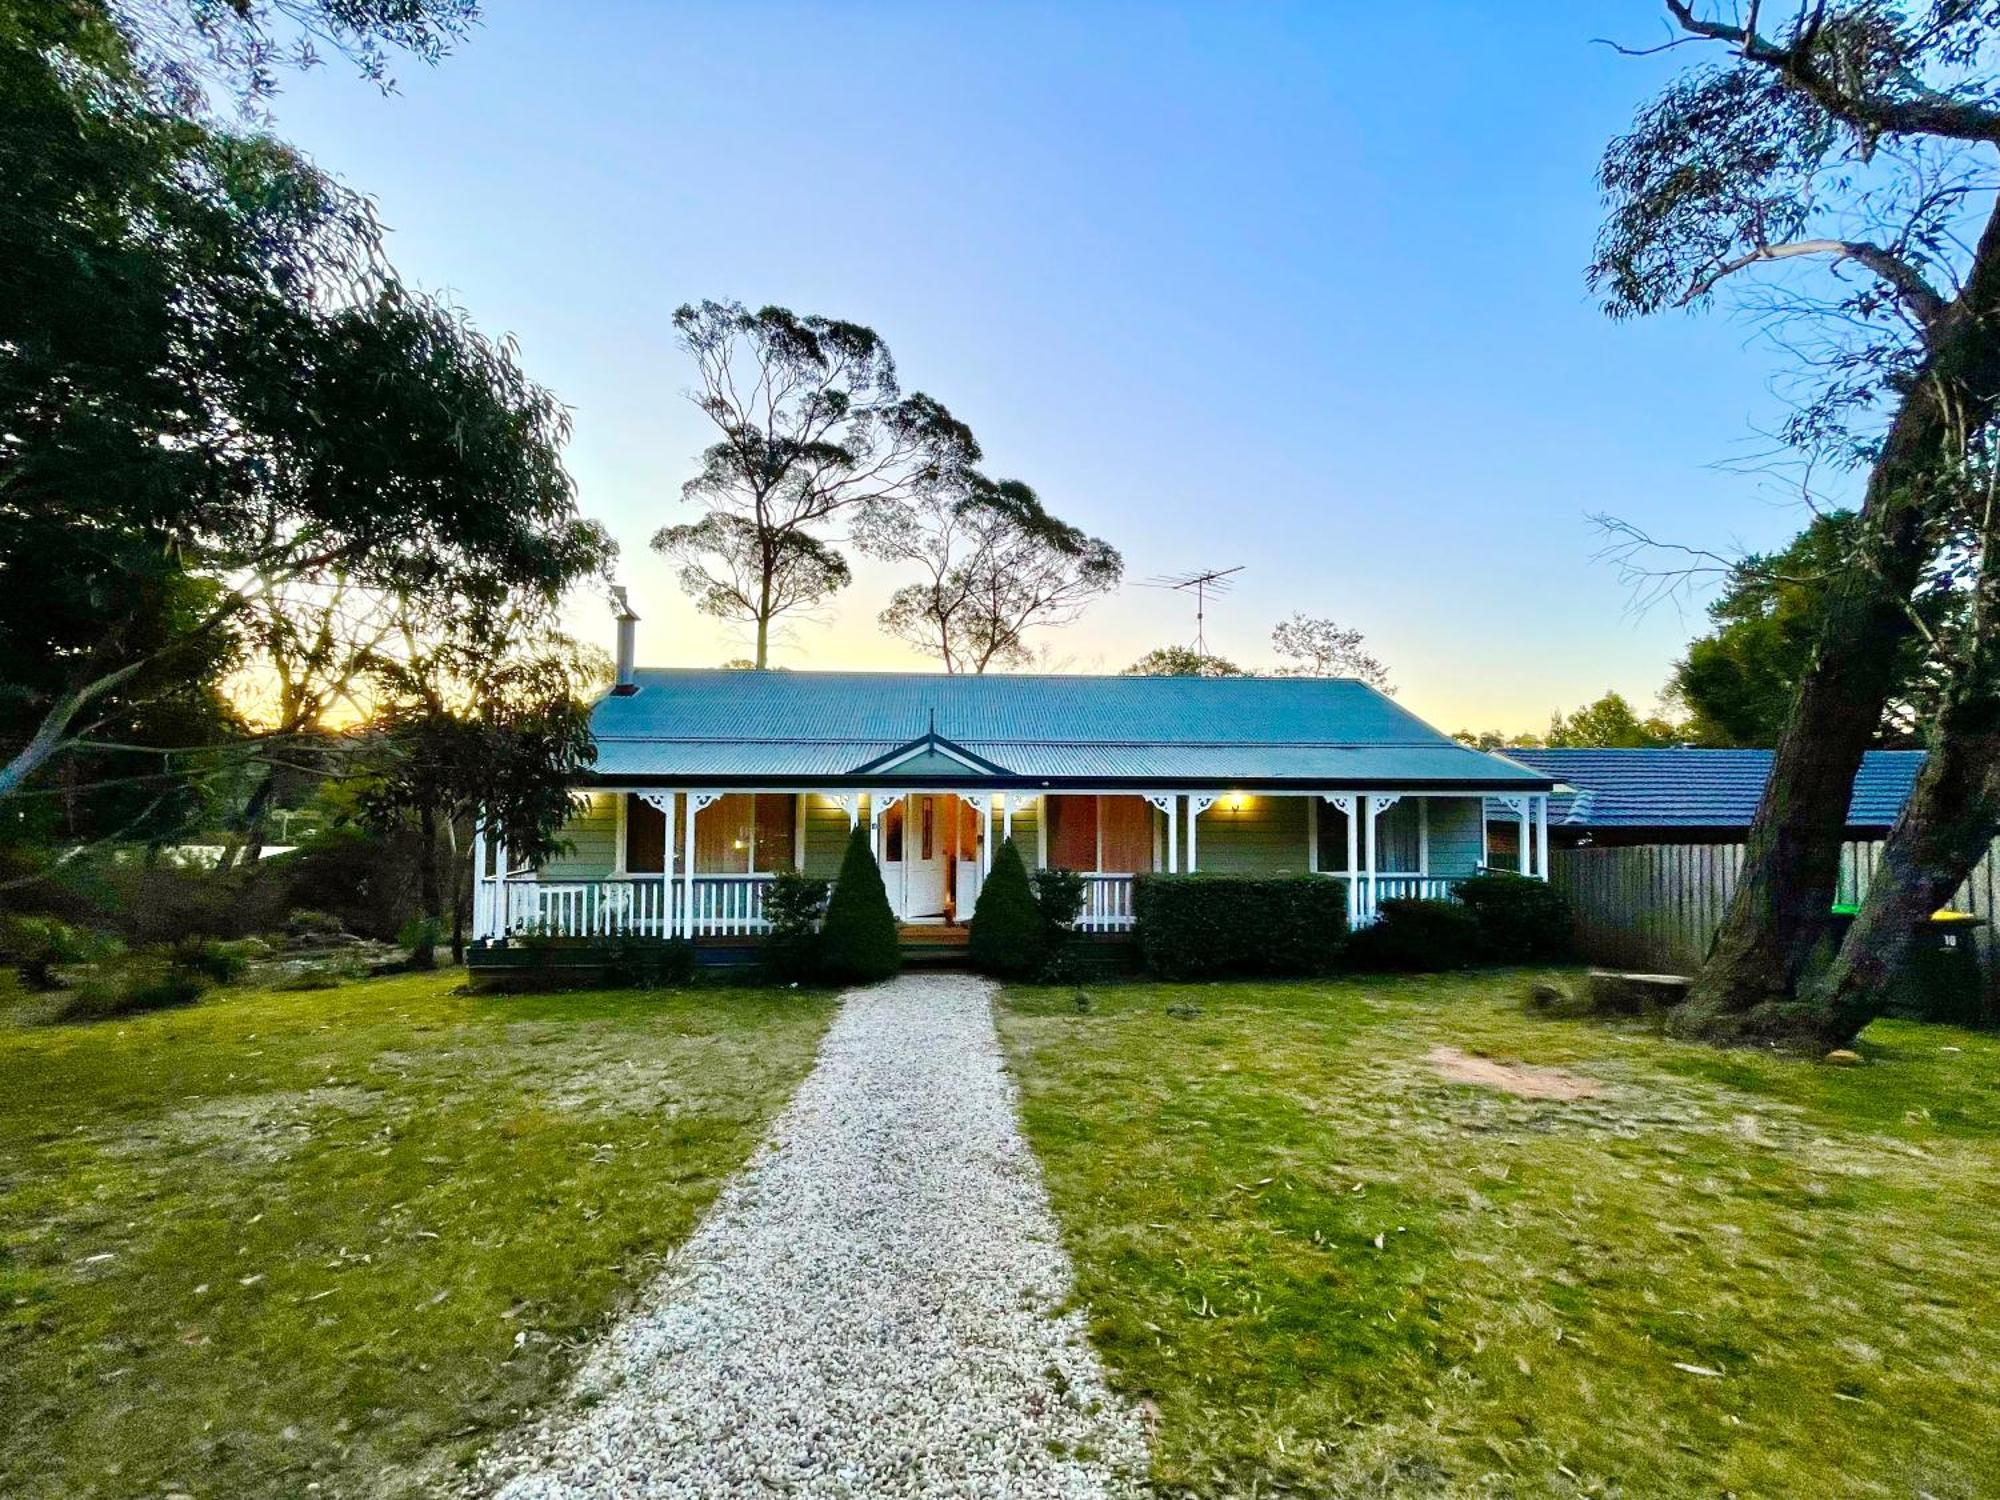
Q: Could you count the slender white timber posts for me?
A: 14